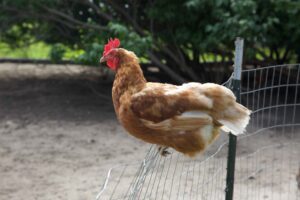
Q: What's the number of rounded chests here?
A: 1